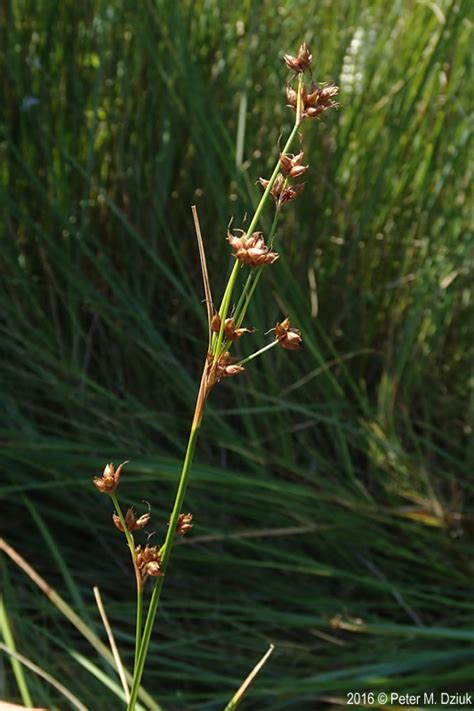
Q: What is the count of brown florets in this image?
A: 12